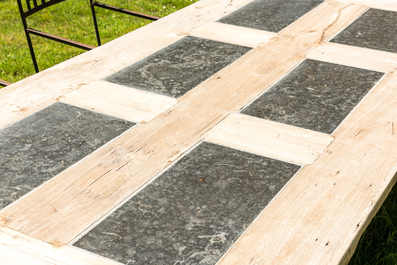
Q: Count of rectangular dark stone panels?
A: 6